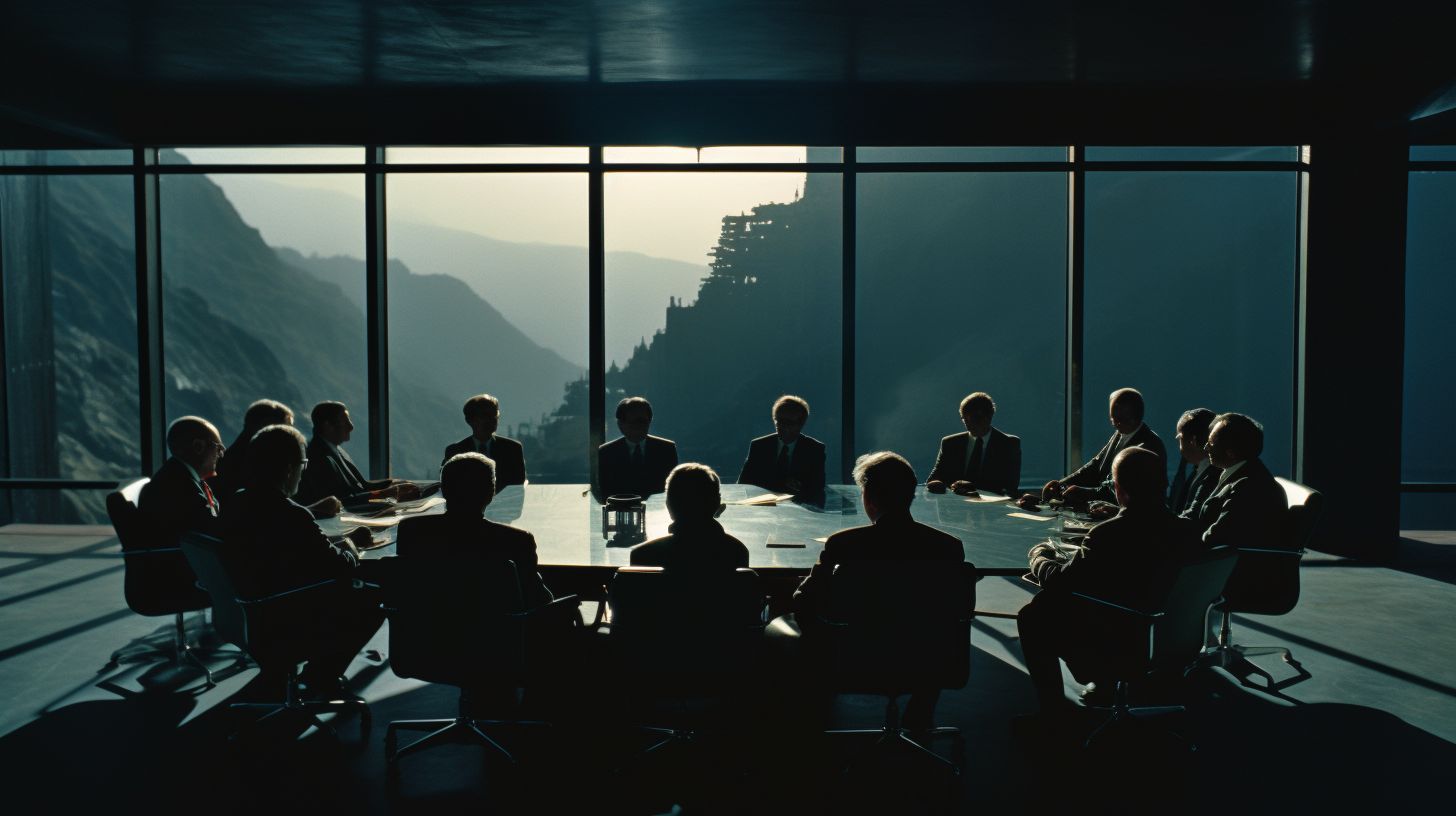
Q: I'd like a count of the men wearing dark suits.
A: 15